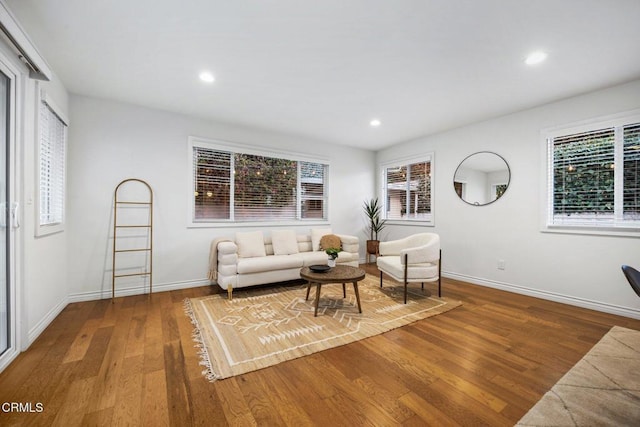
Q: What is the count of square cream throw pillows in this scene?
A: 3